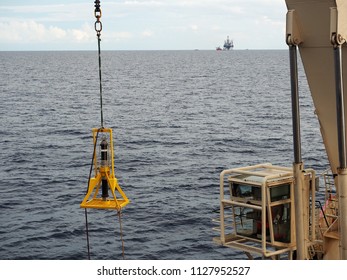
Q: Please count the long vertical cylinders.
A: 2